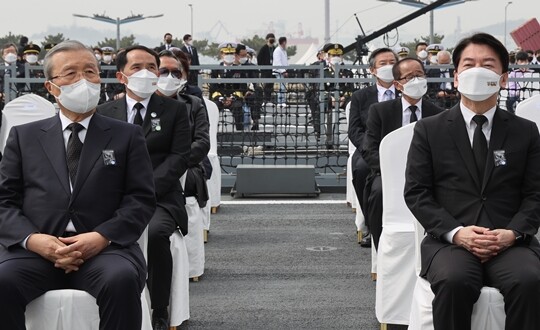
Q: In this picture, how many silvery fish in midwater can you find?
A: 0